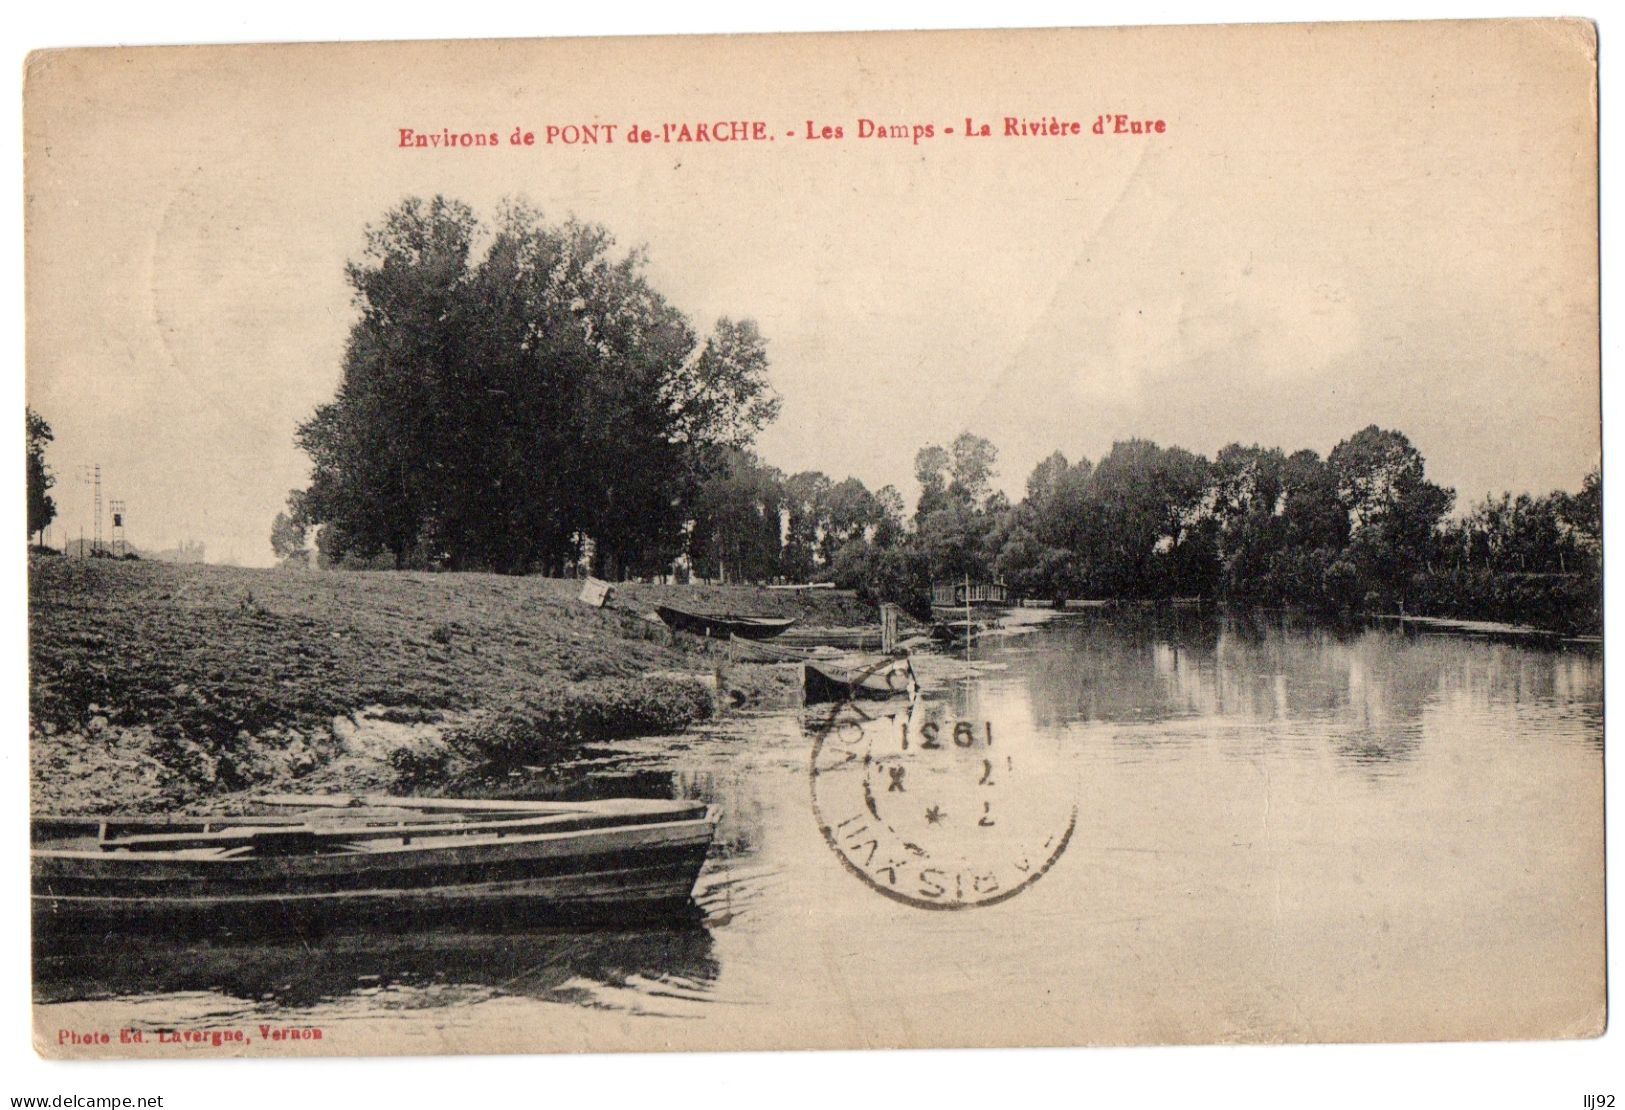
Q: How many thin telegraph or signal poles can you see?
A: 2